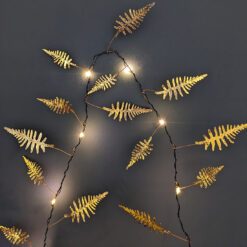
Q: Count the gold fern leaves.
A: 14